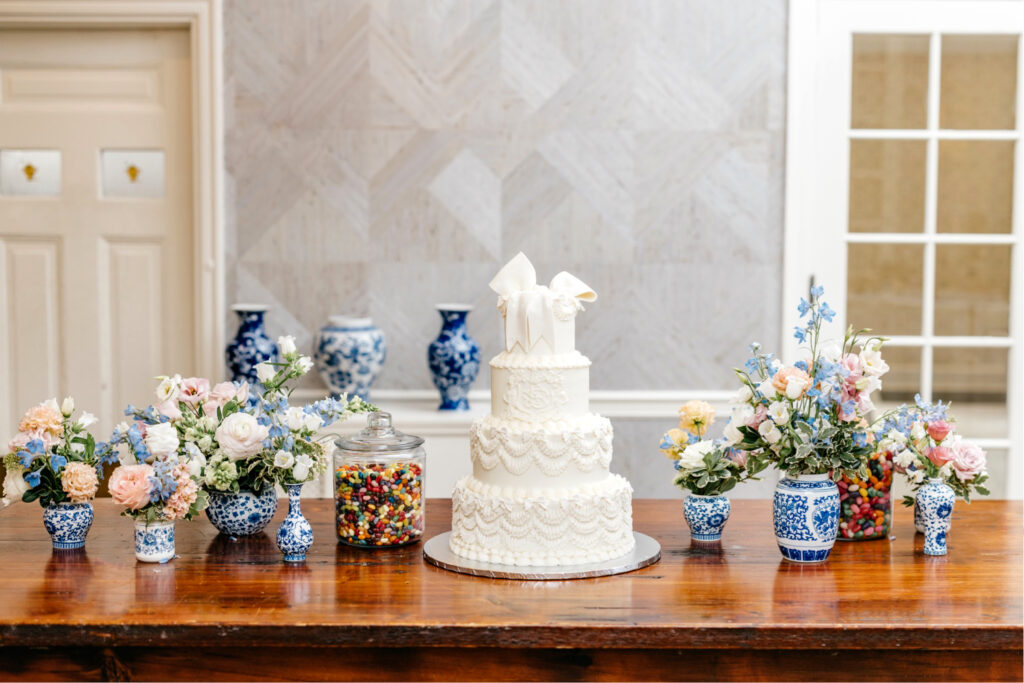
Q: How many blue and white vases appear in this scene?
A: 11